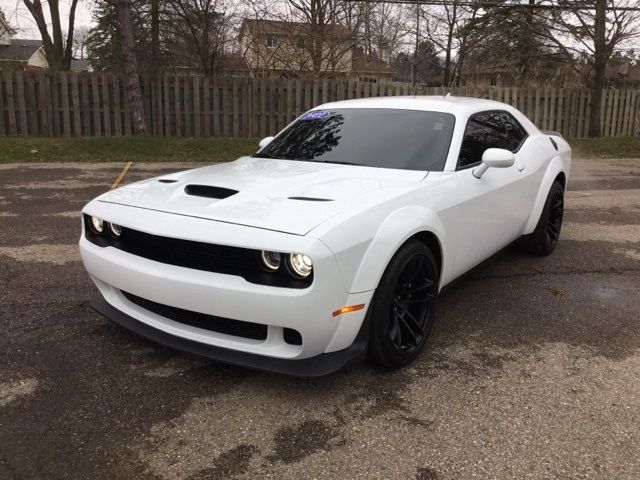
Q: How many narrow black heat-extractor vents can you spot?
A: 2